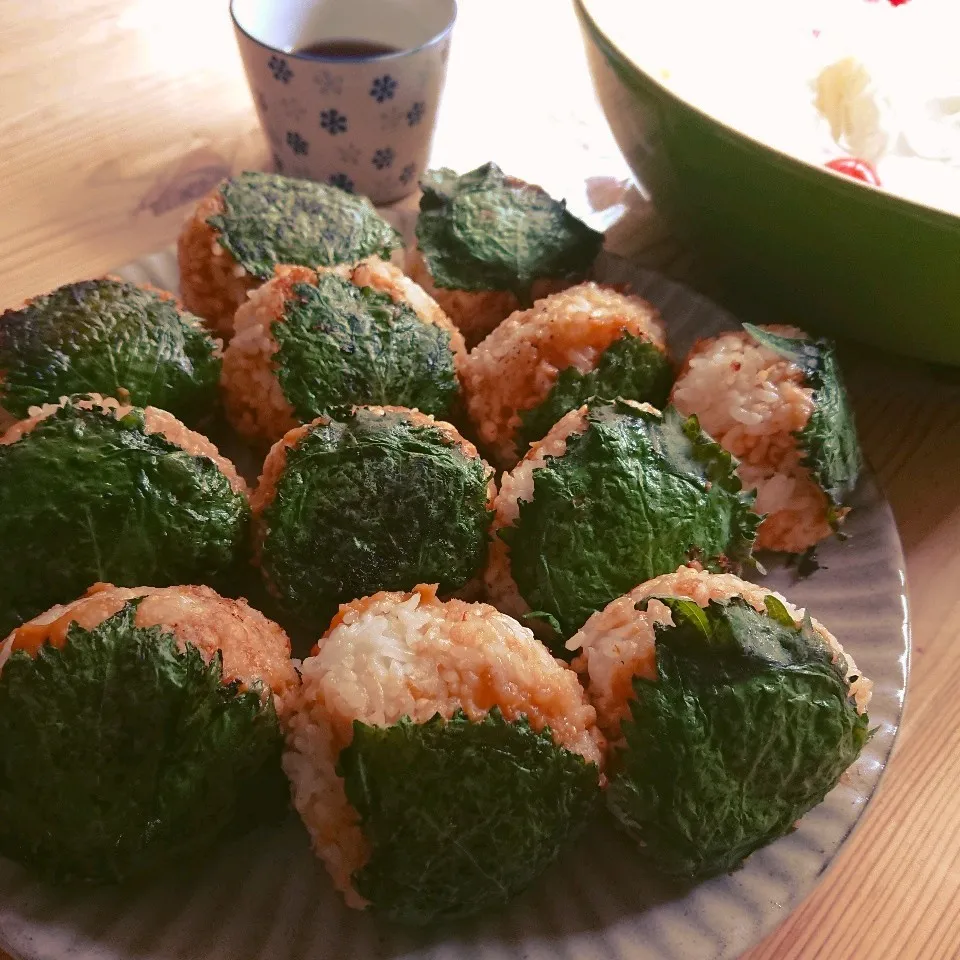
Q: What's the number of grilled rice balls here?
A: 12